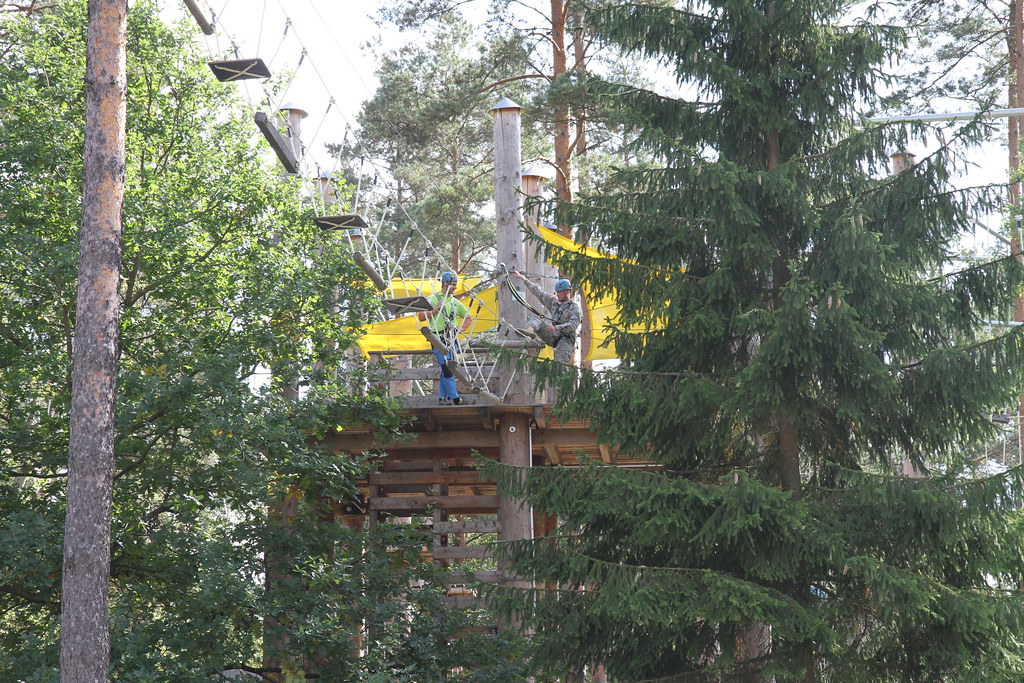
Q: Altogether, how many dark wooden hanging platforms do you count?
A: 3